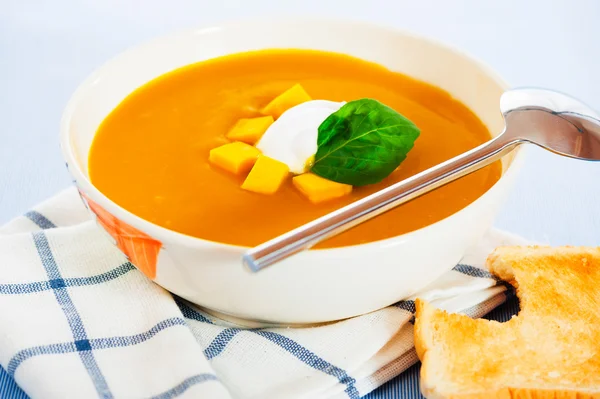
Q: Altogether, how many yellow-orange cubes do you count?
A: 5